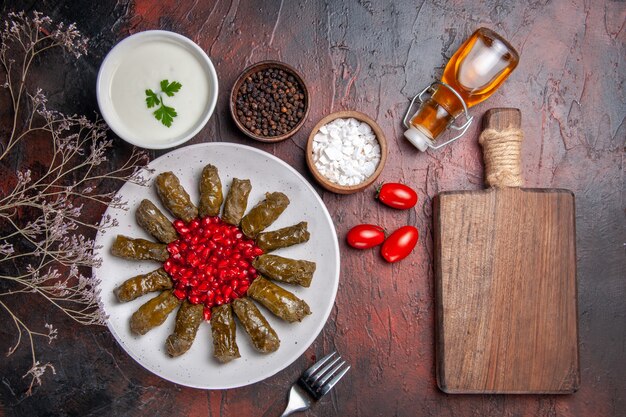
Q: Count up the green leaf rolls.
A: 14